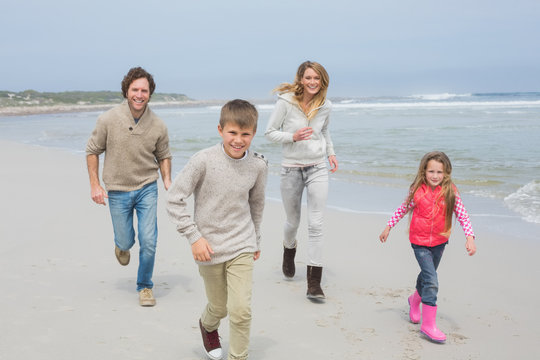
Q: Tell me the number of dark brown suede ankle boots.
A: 2